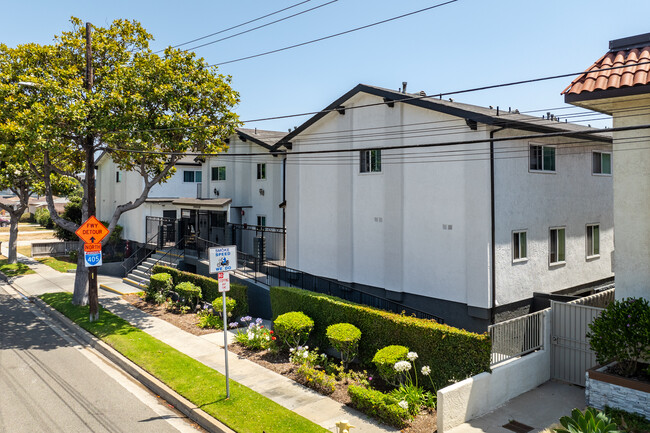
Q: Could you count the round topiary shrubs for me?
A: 6